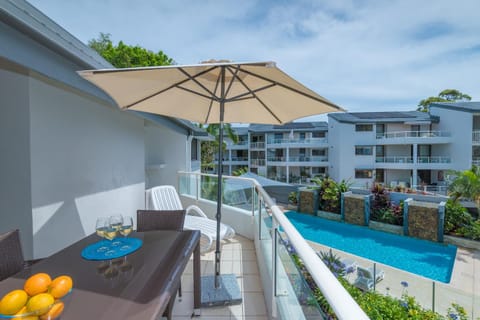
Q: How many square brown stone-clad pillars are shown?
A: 3